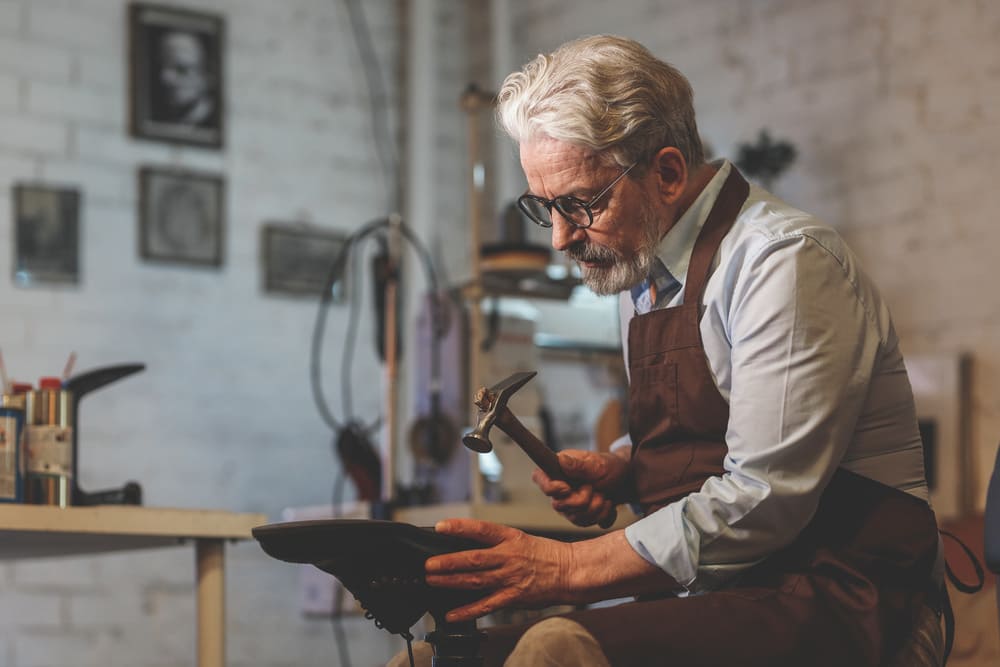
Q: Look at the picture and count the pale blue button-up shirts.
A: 1